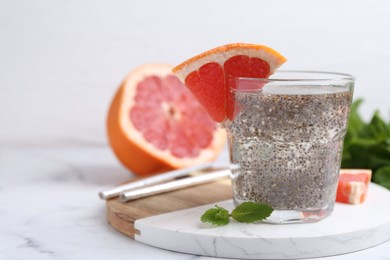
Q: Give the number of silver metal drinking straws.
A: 2